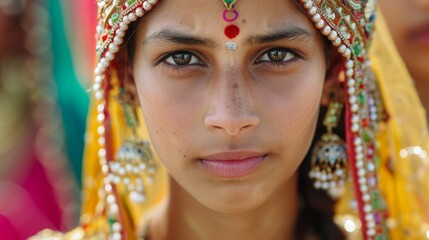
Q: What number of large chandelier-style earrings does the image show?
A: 2